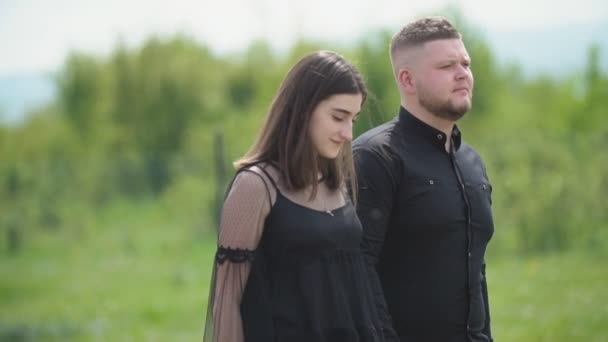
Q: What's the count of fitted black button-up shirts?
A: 1